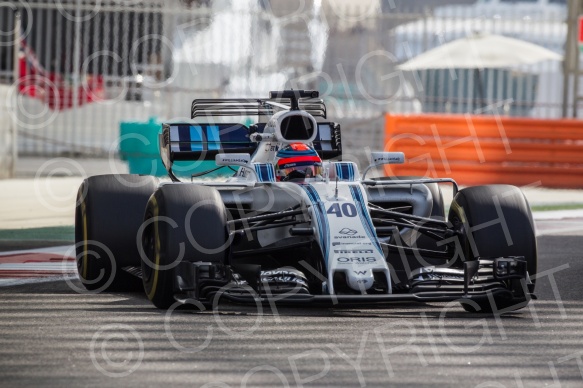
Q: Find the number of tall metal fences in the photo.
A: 1